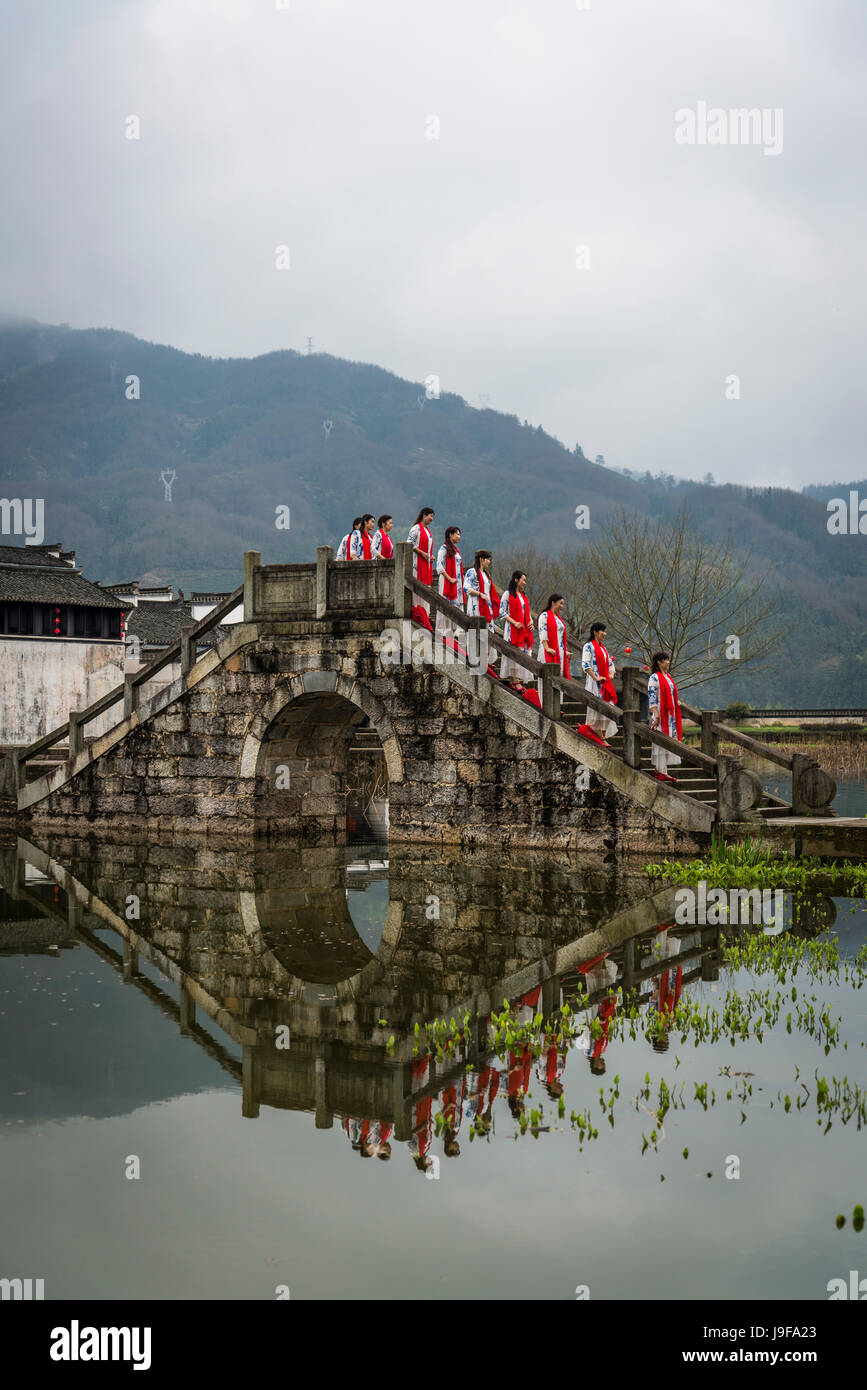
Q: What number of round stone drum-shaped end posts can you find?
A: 2